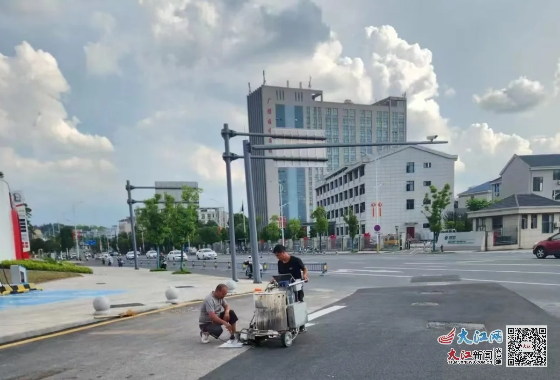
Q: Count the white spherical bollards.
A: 3